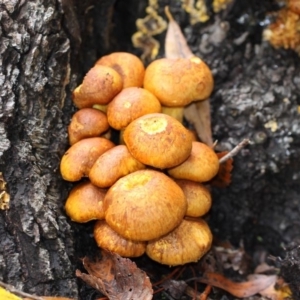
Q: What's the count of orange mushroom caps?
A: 14